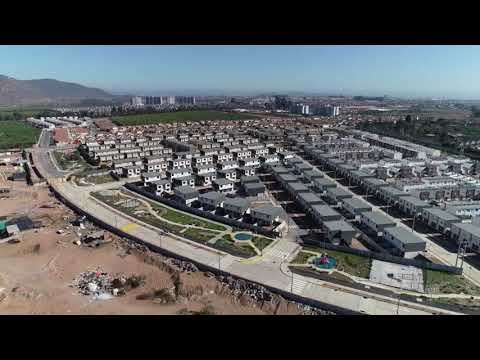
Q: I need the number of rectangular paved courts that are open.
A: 1